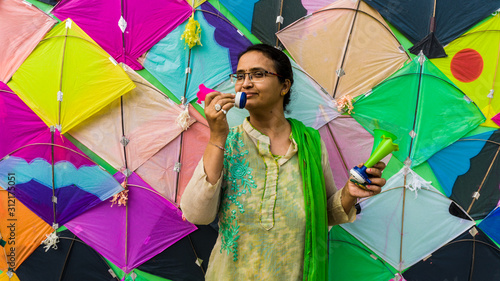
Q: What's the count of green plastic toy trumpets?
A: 2